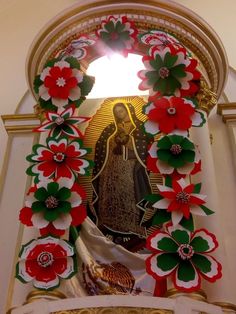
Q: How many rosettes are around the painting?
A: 13